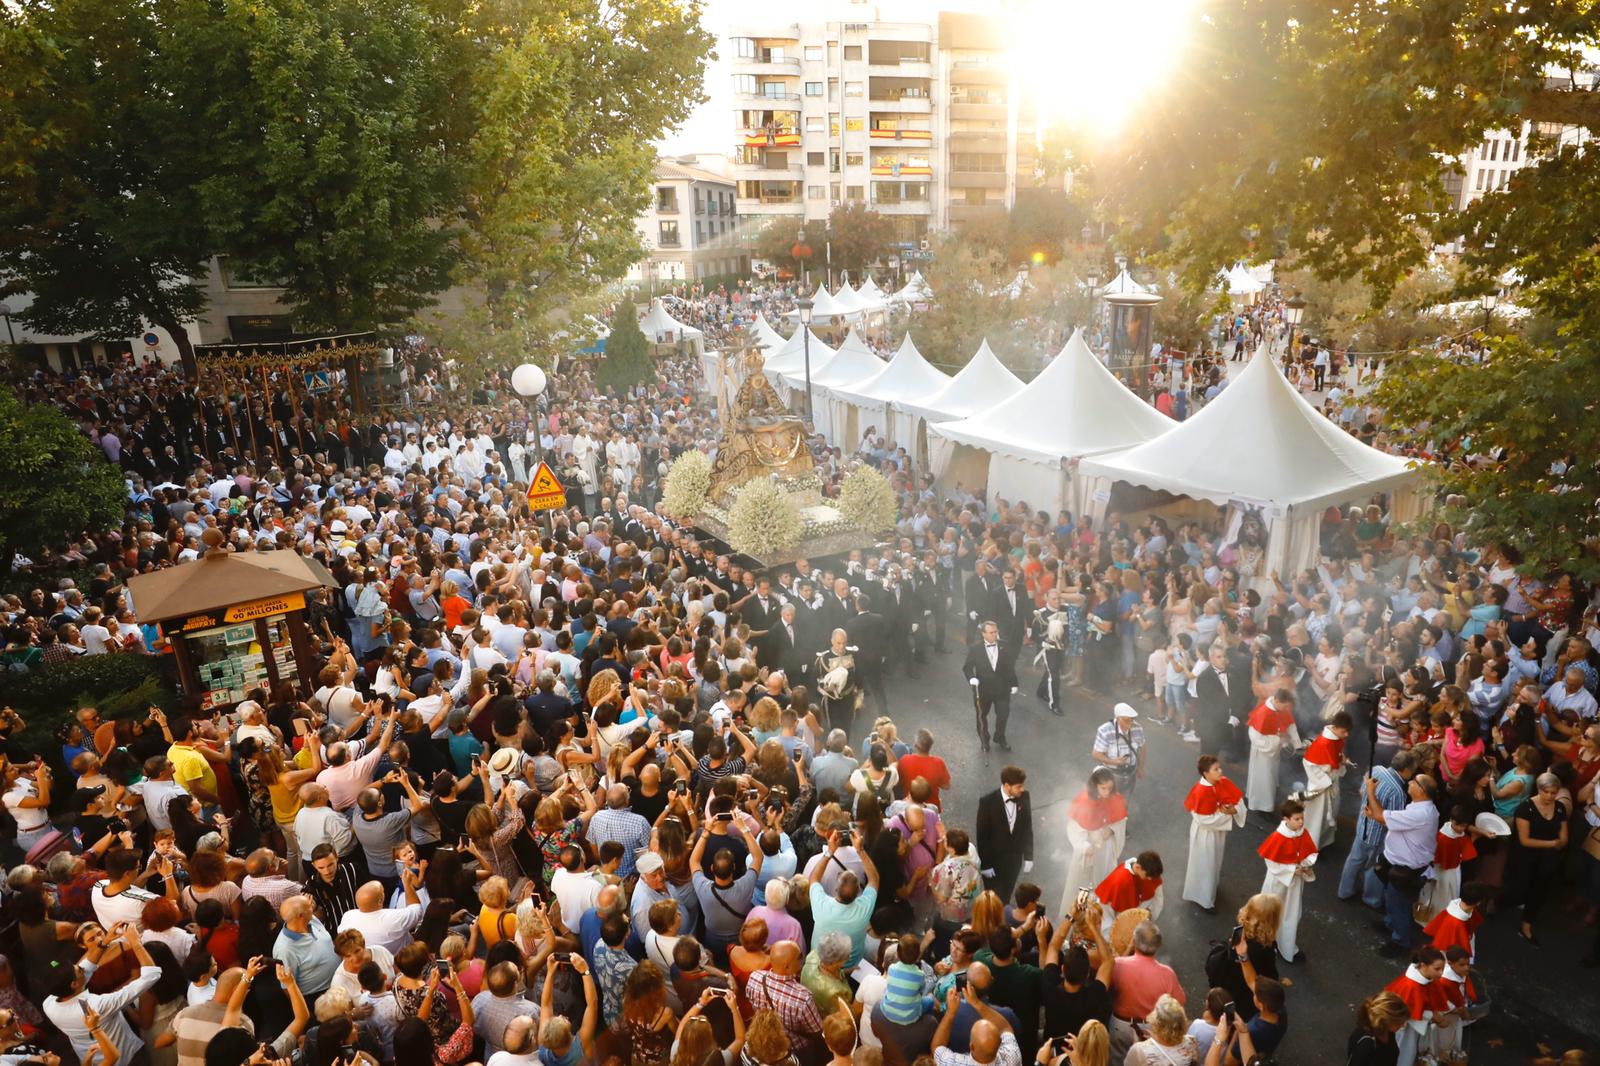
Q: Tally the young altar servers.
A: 10